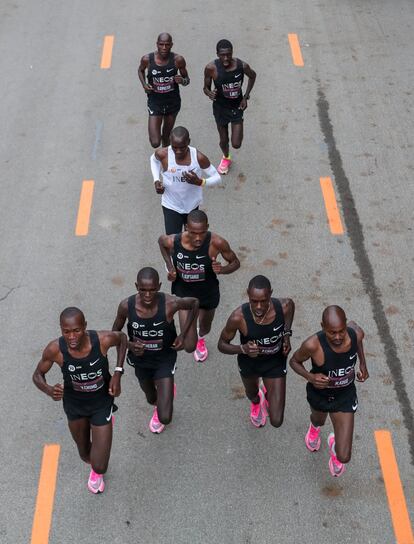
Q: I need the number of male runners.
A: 8